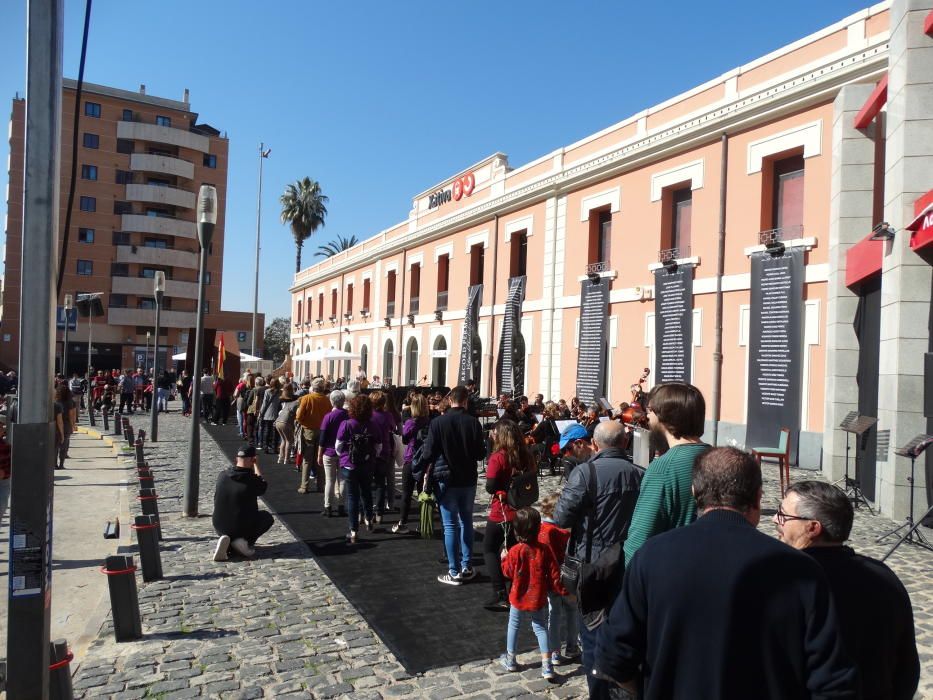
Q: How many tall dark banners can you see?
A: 5